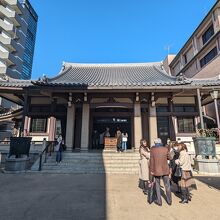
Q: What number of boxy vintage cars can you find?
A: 0